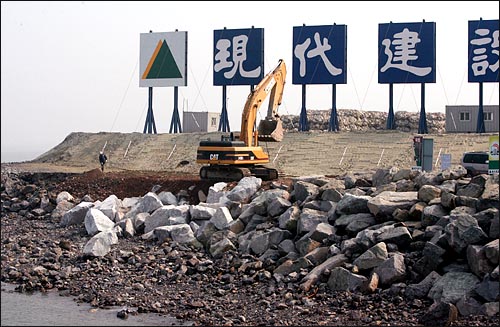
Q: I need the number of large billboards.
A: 5